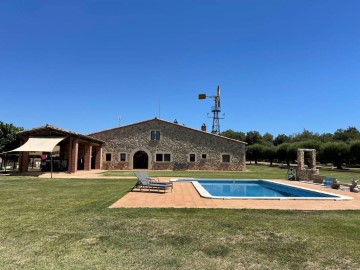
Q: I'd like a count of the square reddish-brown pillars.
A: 4